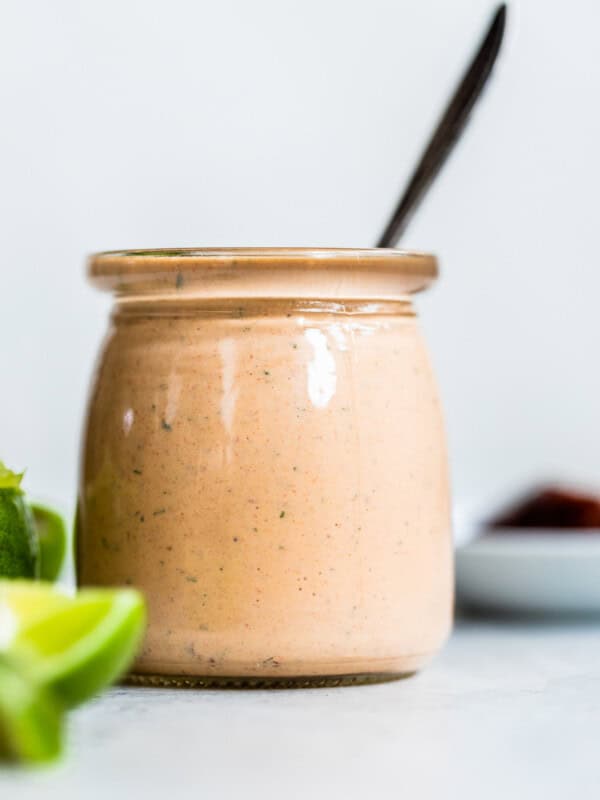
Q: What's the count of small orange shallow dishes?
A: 0